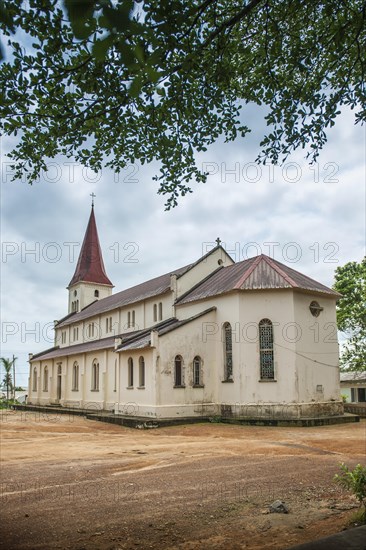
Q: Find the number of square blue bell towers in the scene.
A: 0